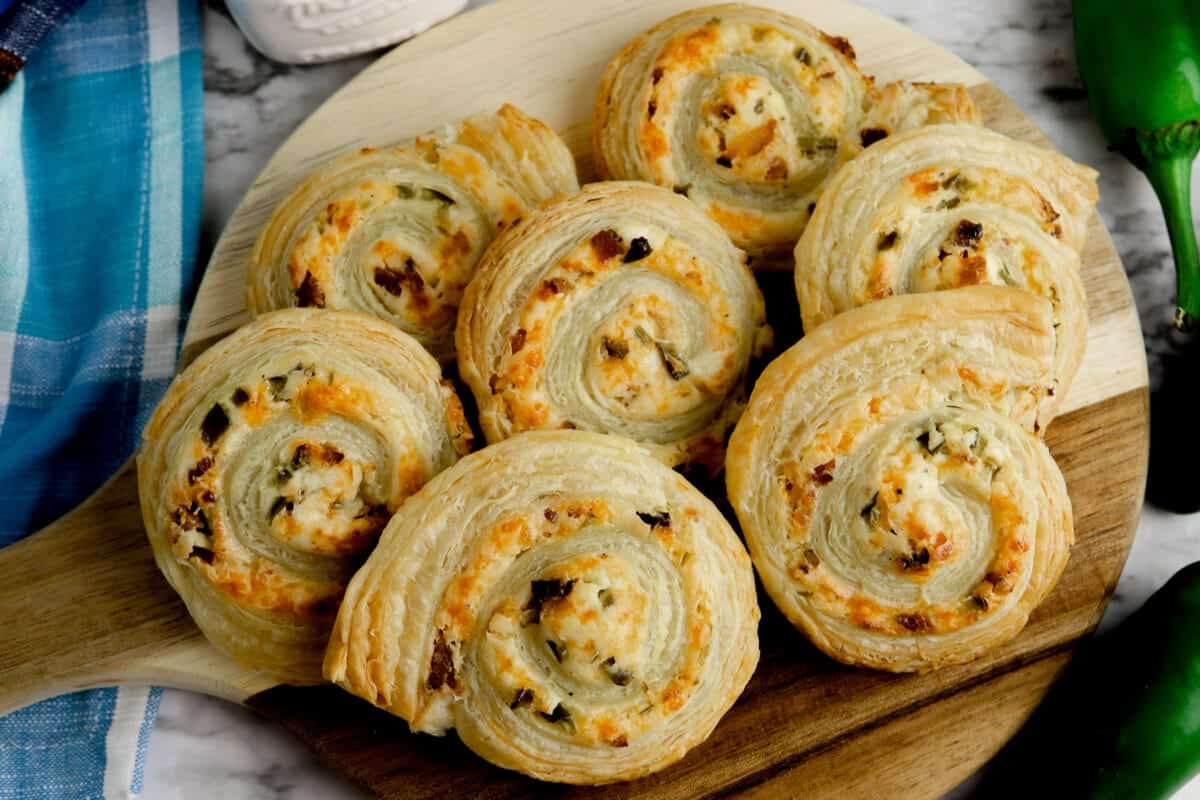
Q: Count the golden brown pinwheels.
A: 7